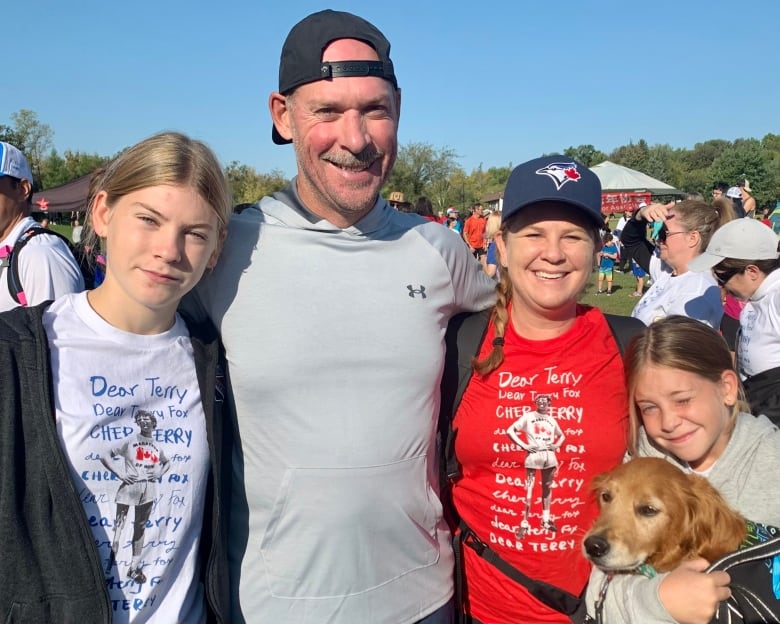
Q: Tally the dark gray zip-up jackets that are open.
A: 1